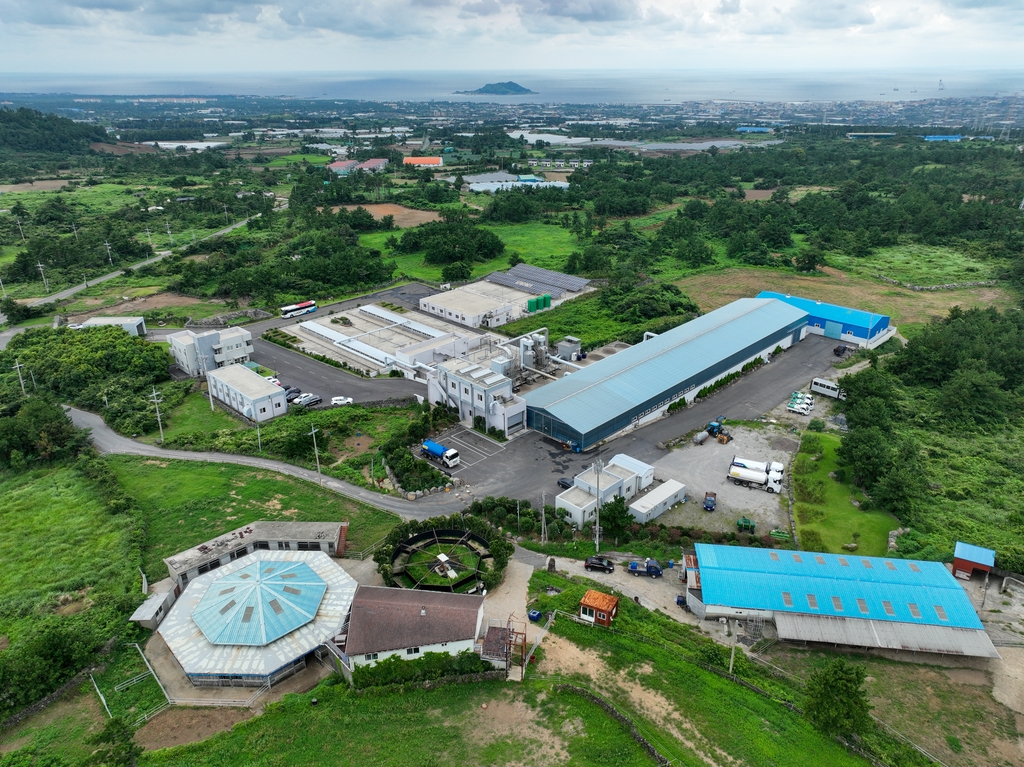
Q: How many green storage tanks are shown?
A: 3